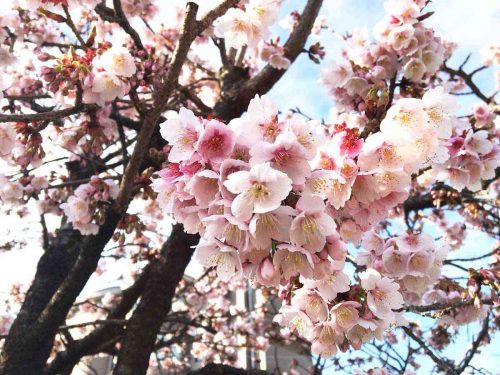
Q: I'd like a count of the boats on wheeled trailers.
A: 0